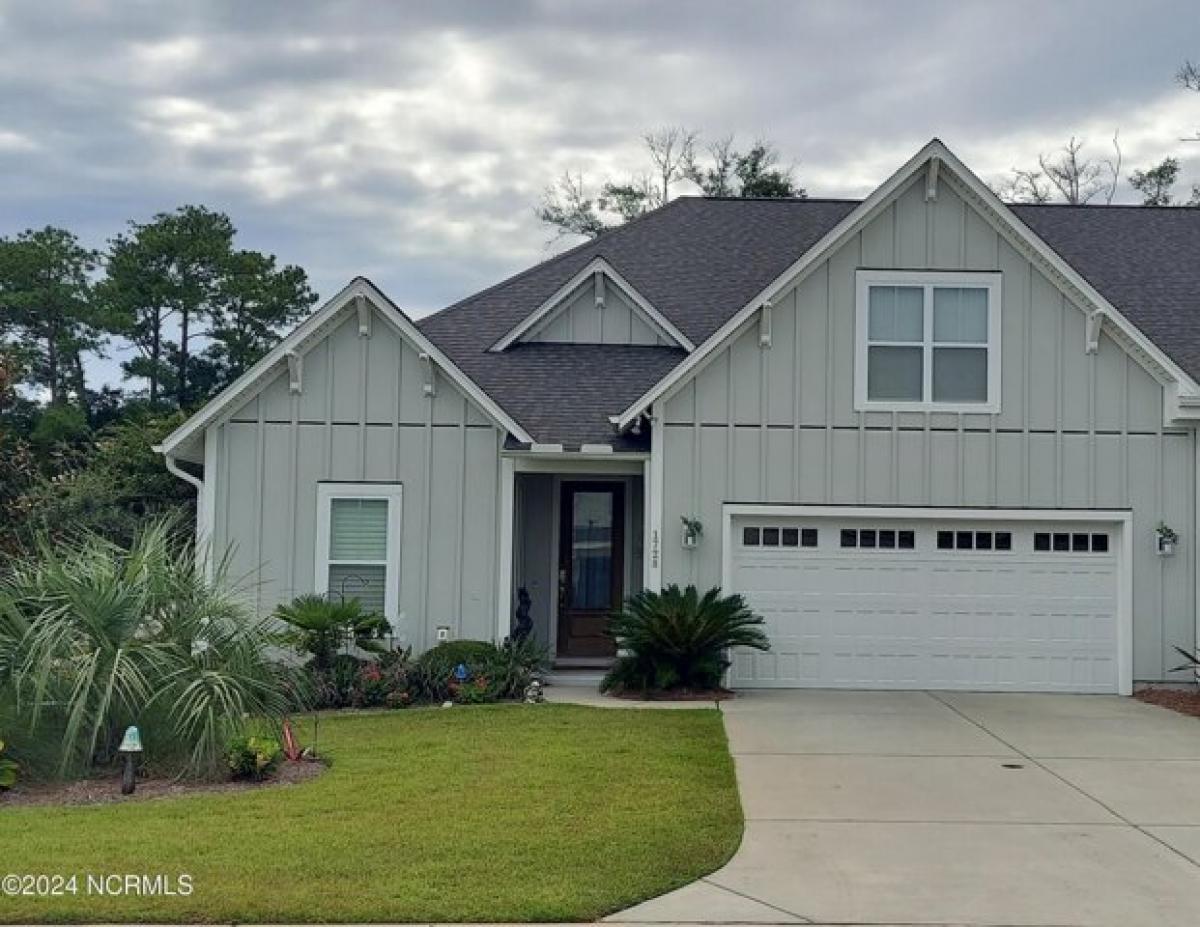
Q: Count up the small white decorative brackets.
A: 7